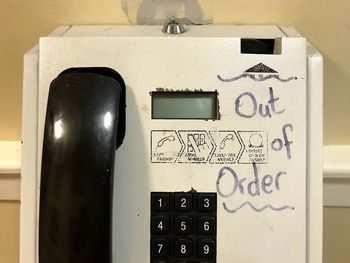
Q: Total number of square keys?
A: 9